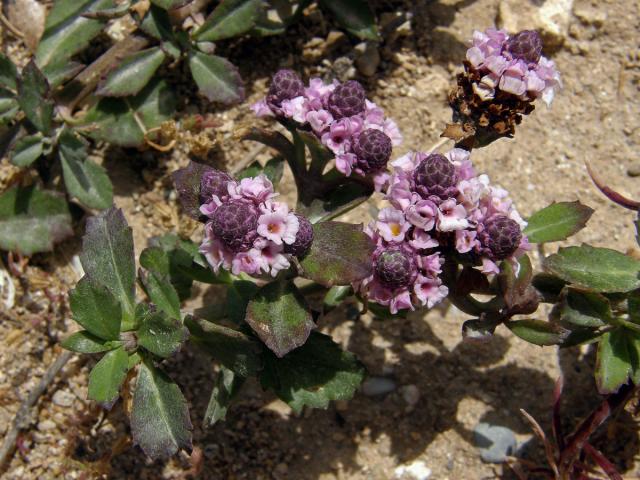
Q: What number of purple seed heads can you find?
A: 10